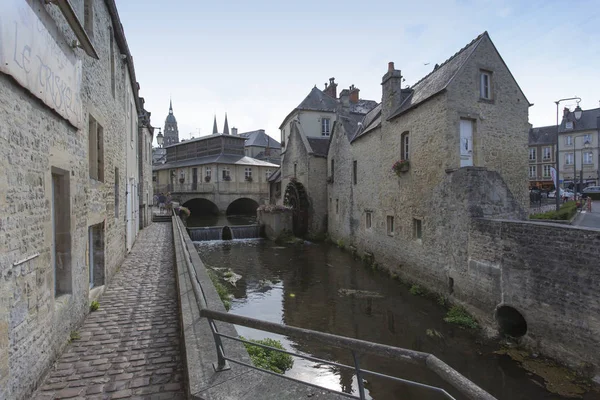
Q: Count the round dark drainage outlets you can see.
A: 1